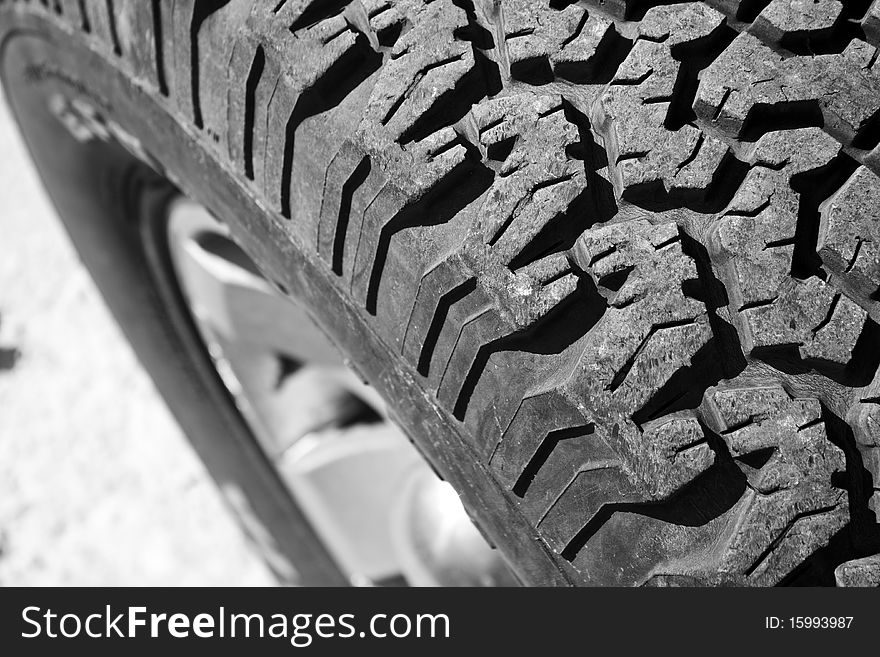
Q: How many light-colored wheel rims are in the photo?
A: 1